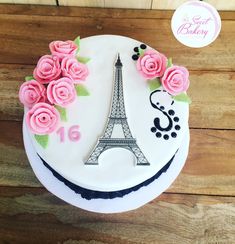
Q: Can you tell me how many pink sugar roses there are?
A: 8